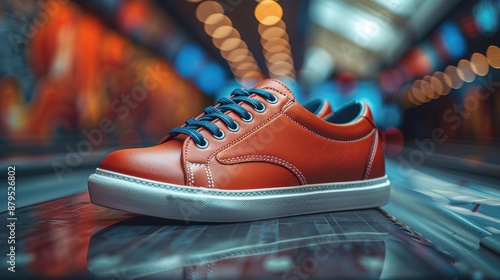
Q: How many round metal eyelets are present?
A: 6